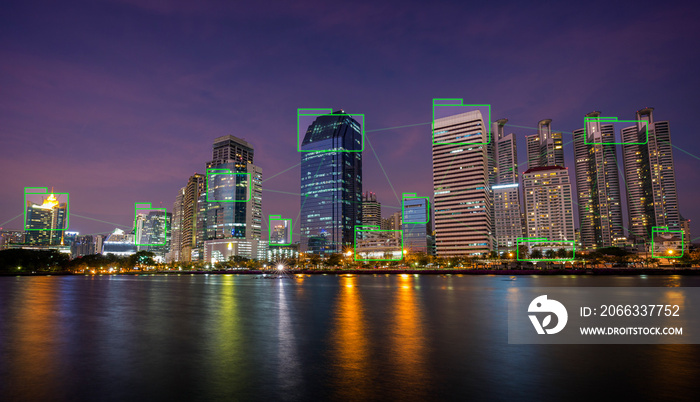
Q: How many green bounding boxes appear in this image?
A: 11